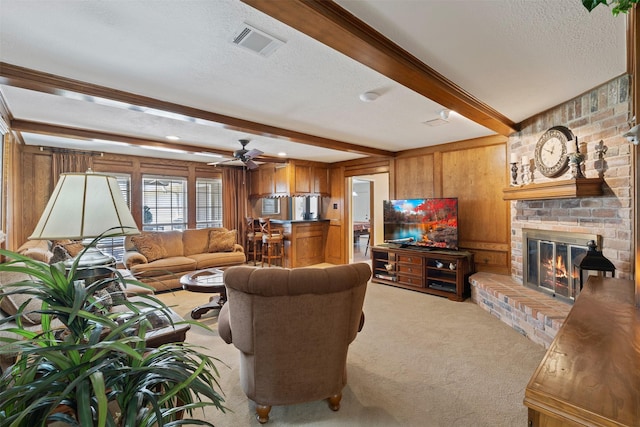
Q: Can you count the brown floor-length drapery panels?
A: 2